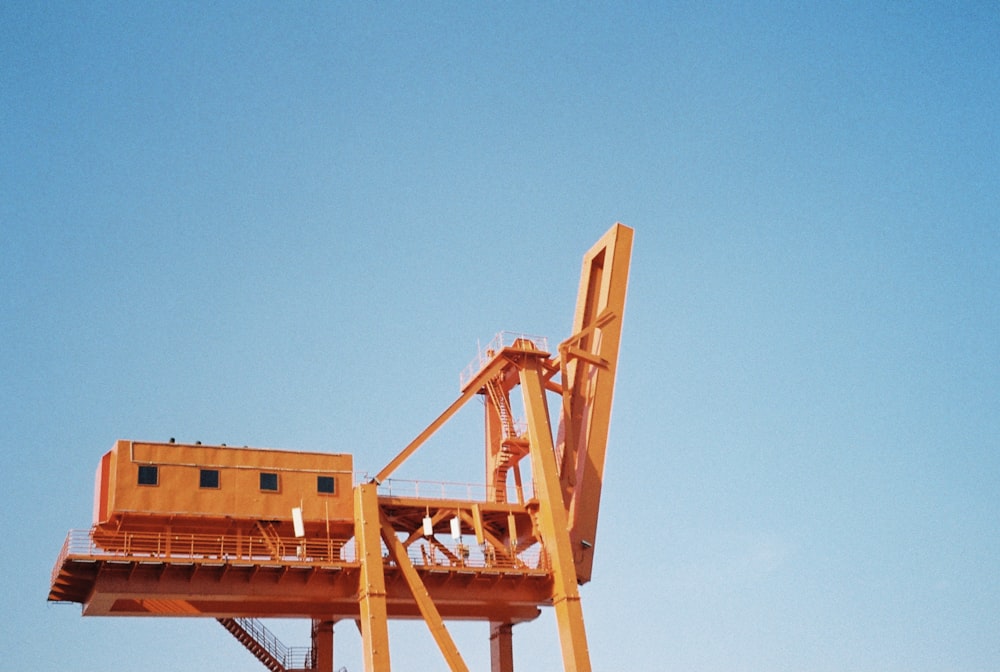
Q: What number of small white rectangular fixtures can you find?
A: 3